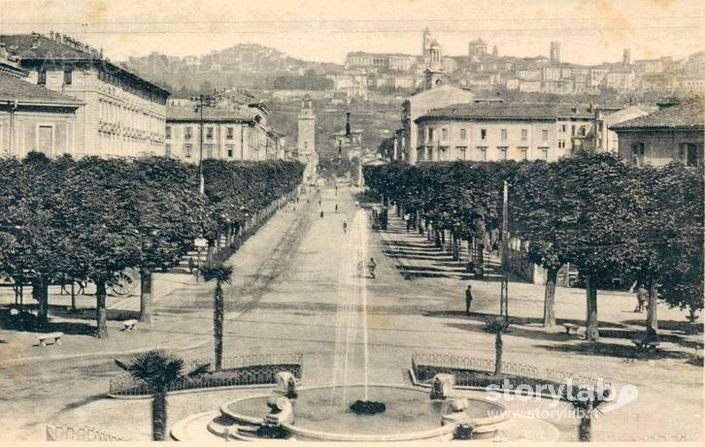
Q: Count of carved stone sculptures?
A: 4